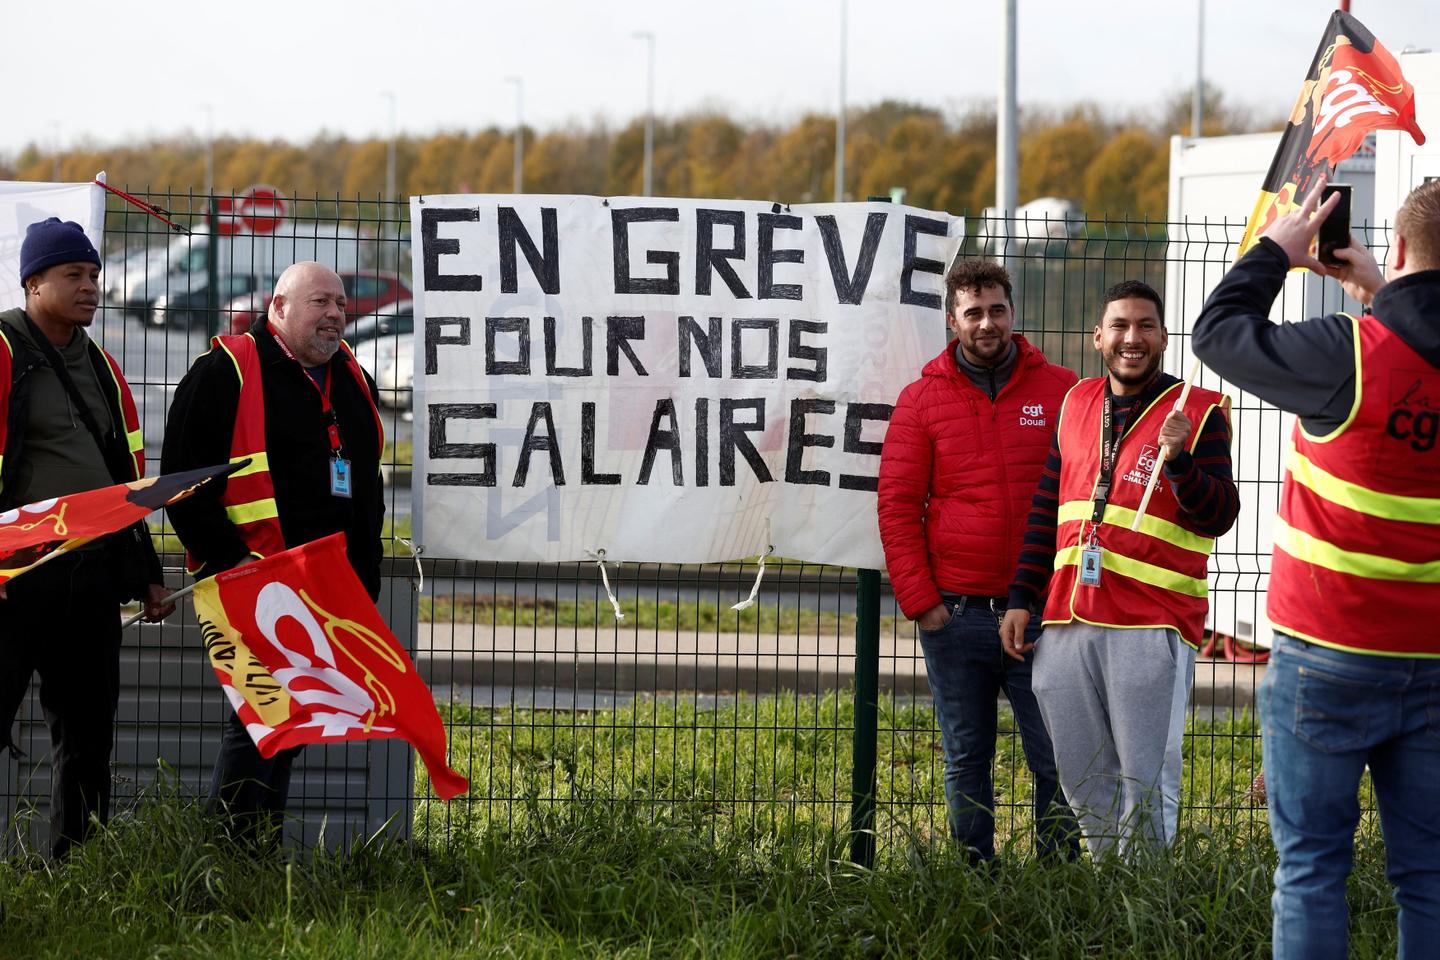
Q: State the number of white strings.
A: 3